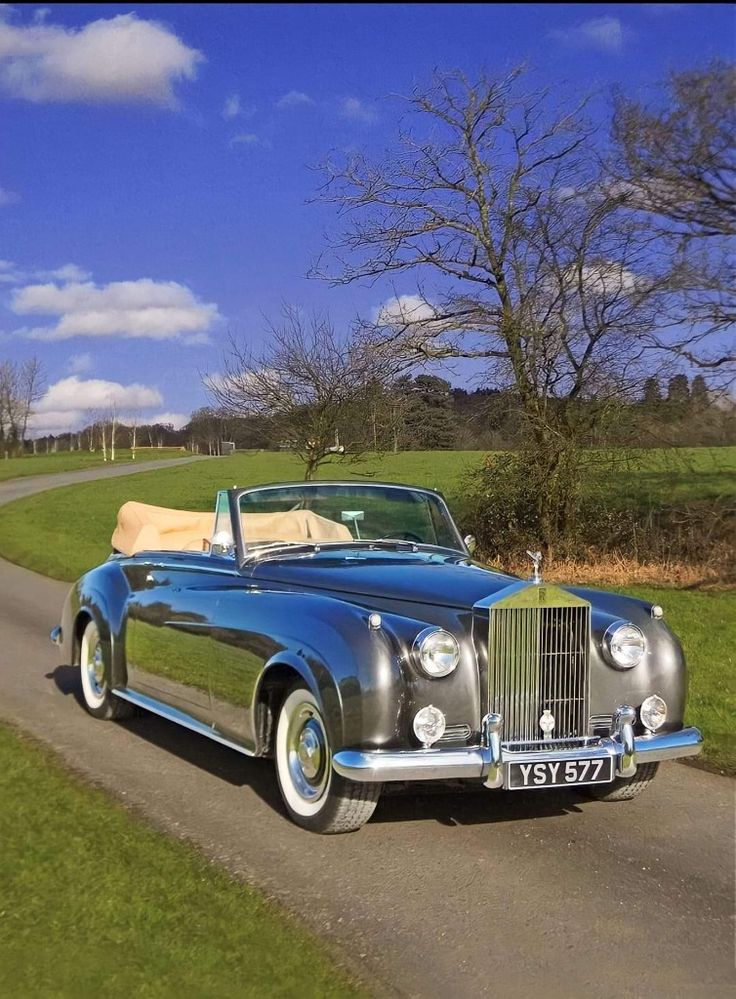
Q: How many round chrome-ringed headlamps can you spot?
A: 2